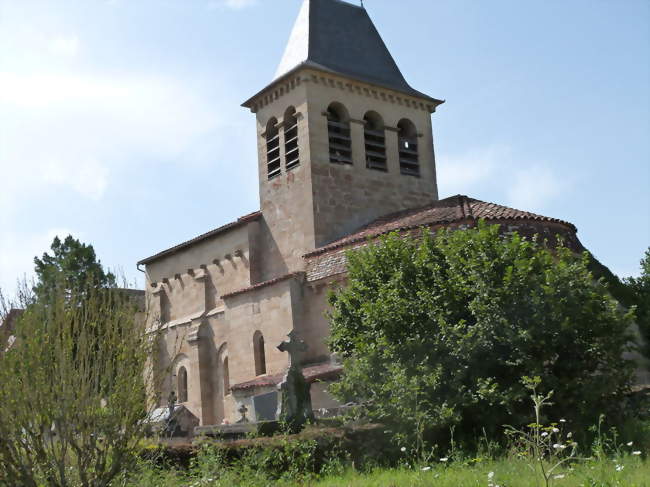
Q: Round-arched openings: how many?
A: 8